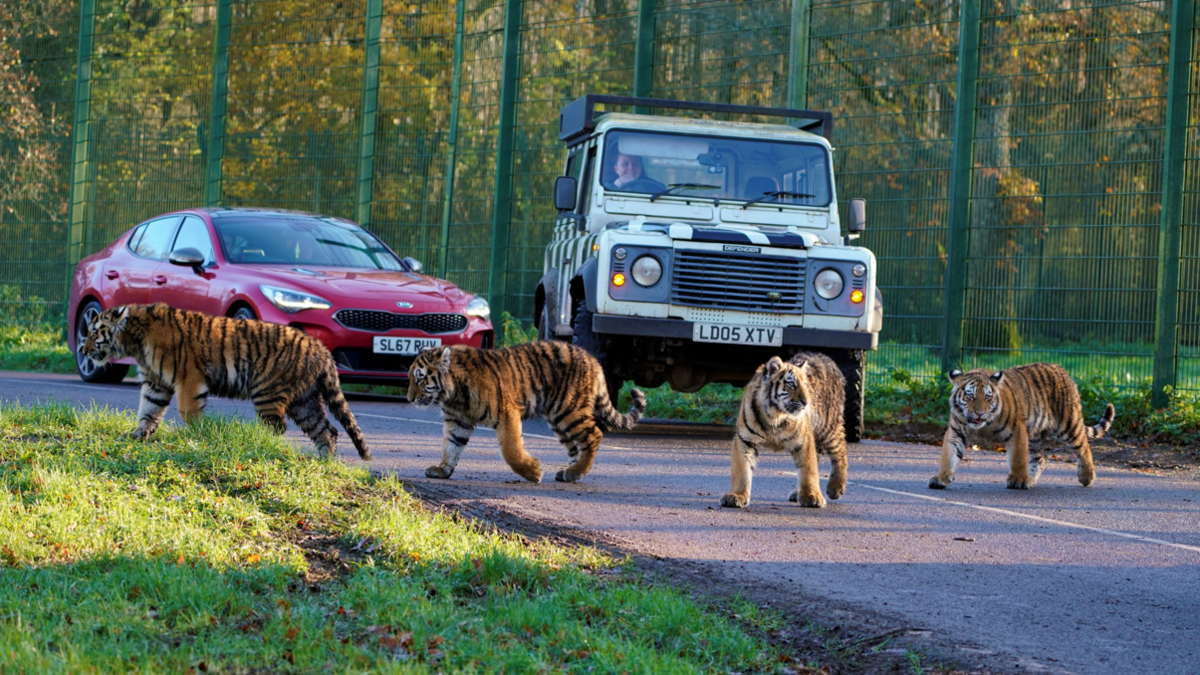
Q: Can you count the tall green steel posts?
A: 9